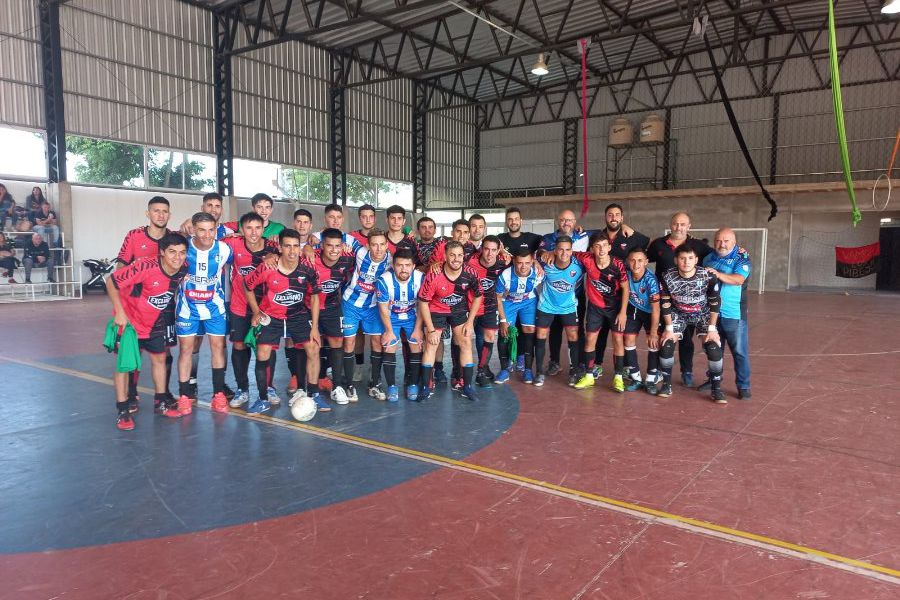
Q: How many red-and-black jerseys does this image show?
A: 11